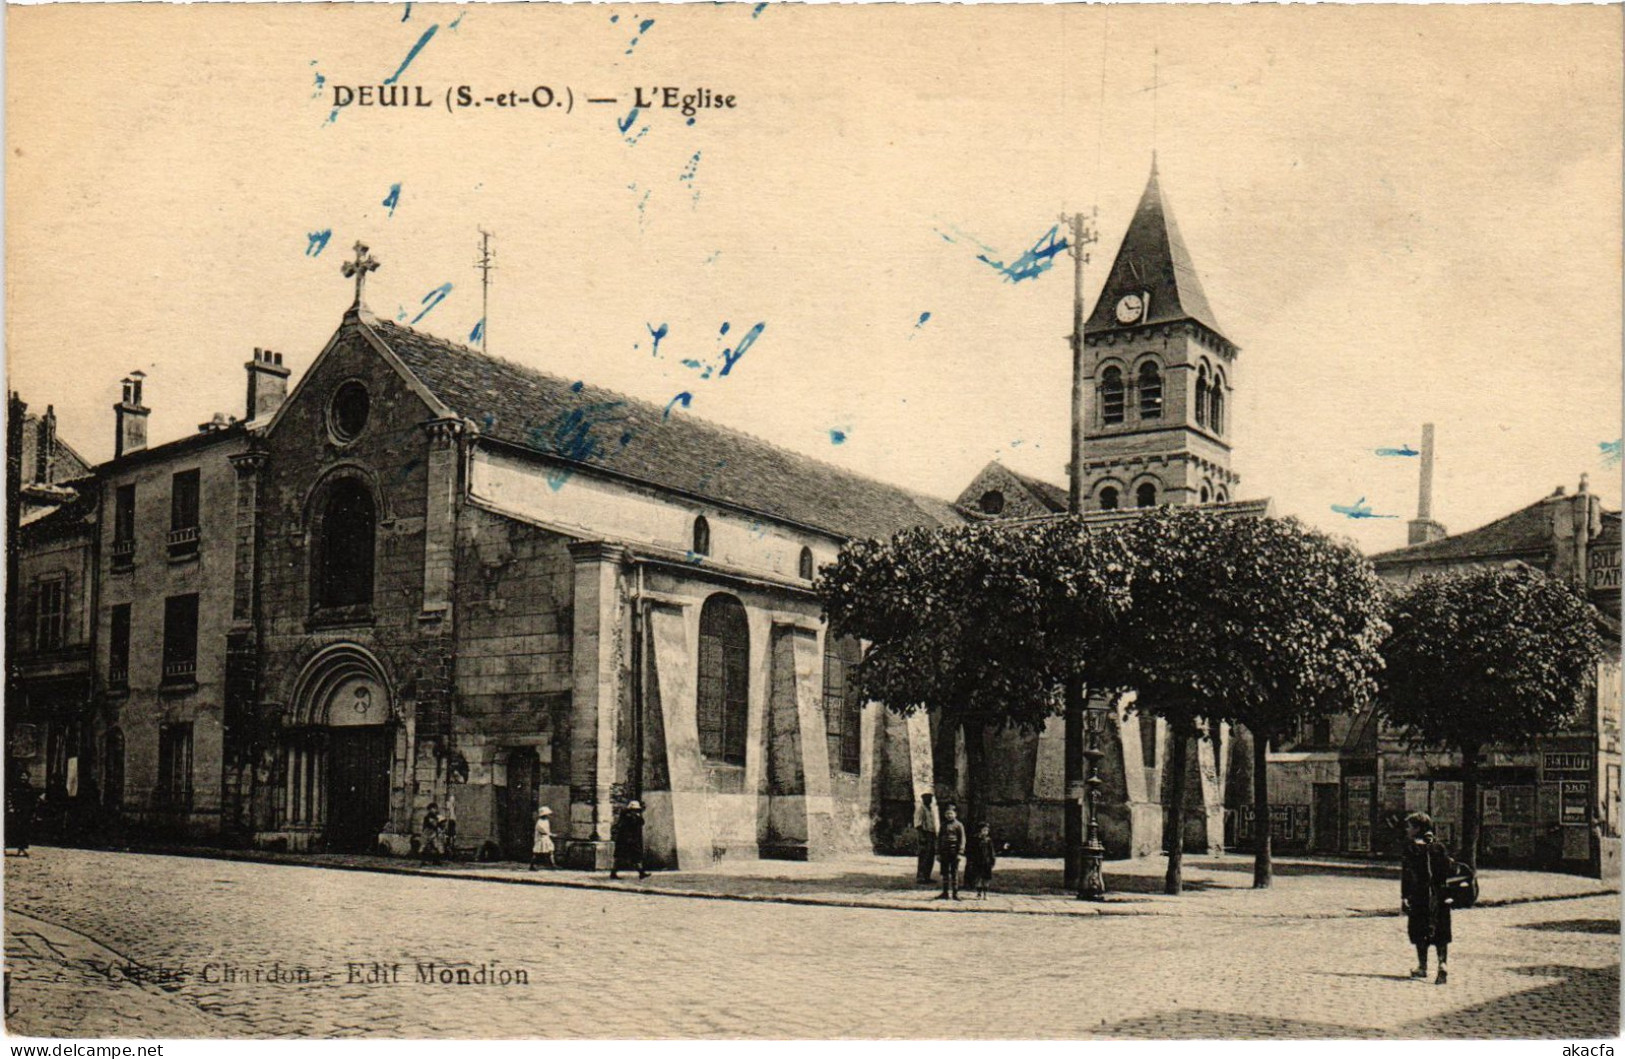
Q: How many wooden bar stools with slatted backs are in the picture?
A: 0